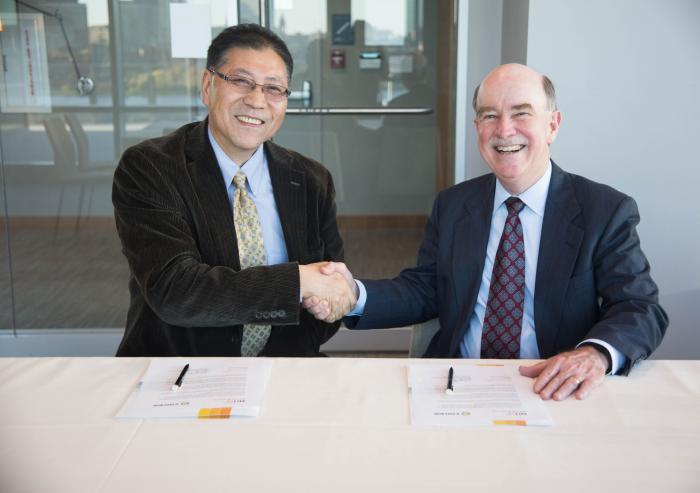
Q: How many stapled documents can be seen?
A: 2